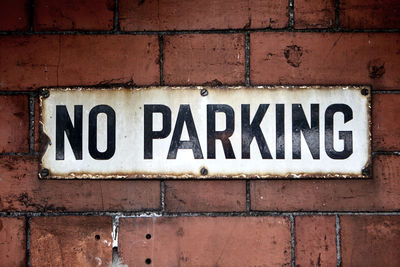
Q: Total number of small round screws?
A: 6